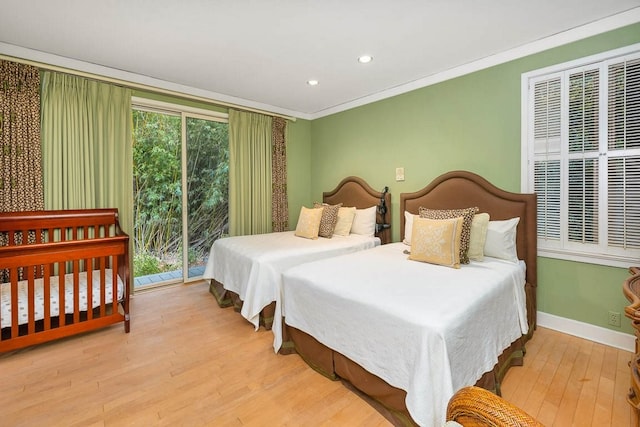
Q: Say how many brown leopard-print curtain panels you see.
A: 2